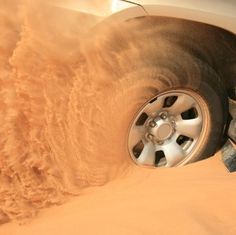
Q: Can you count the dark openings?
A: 6